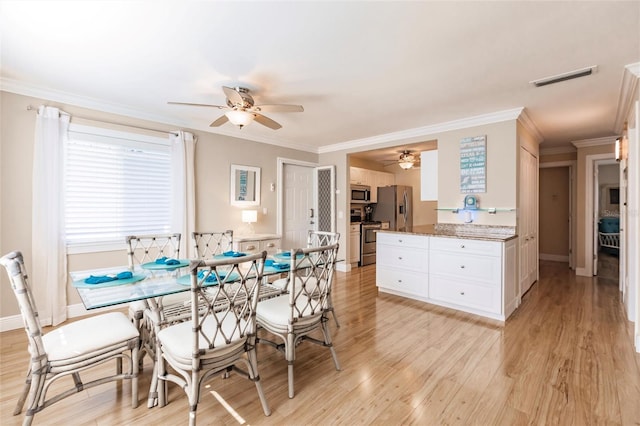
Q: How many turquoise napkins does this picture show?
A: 6